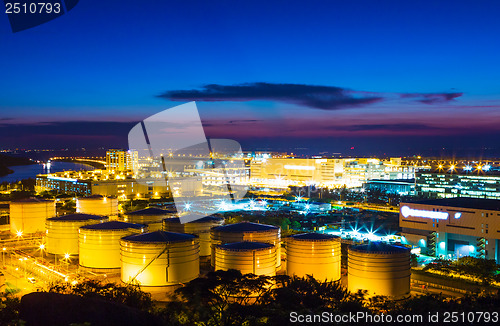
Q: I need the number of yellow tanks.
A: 11